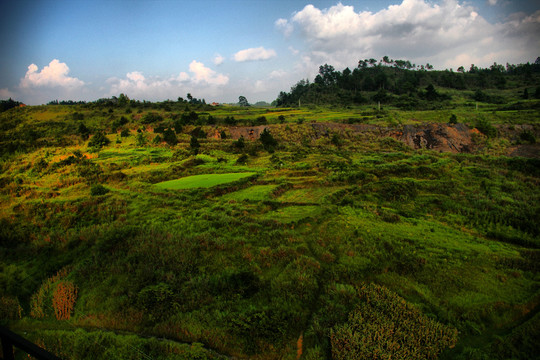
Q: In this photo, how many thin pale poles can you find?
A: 3